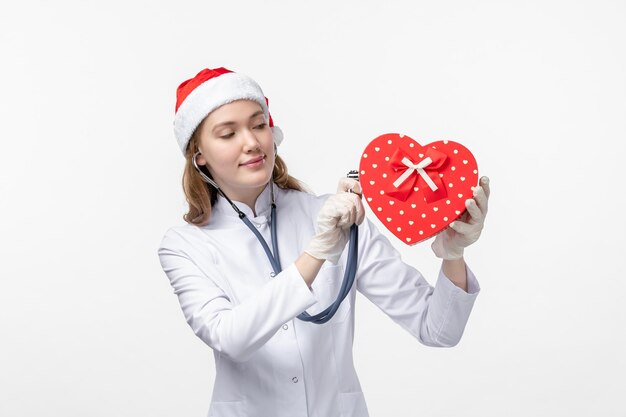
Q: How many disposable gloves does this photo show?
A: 2